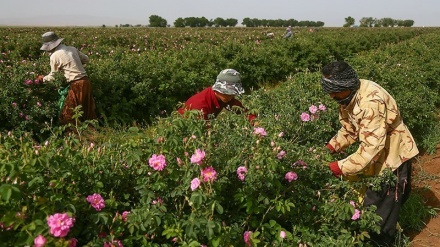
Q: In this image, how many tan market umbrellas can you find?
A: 0